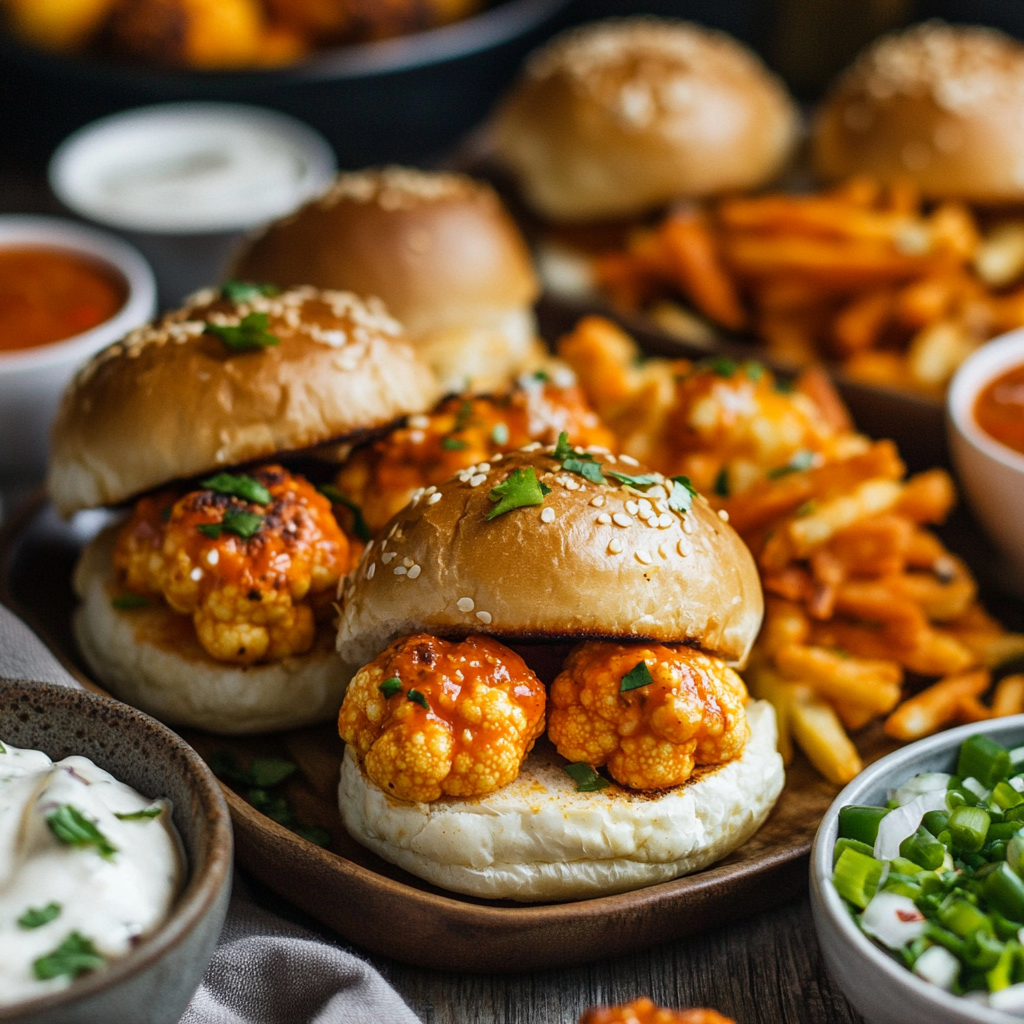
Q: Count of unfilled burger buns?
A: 3